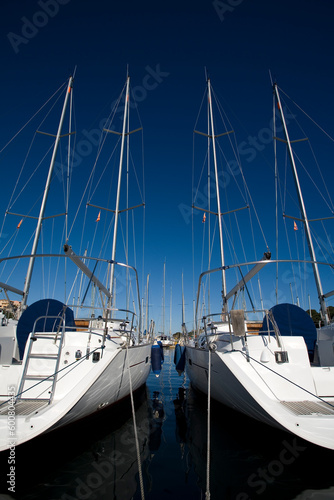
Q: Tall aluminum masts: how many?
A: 4